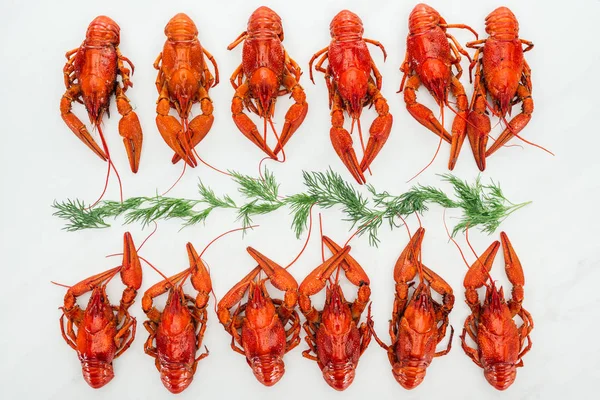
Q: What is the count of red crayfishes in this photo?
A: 12